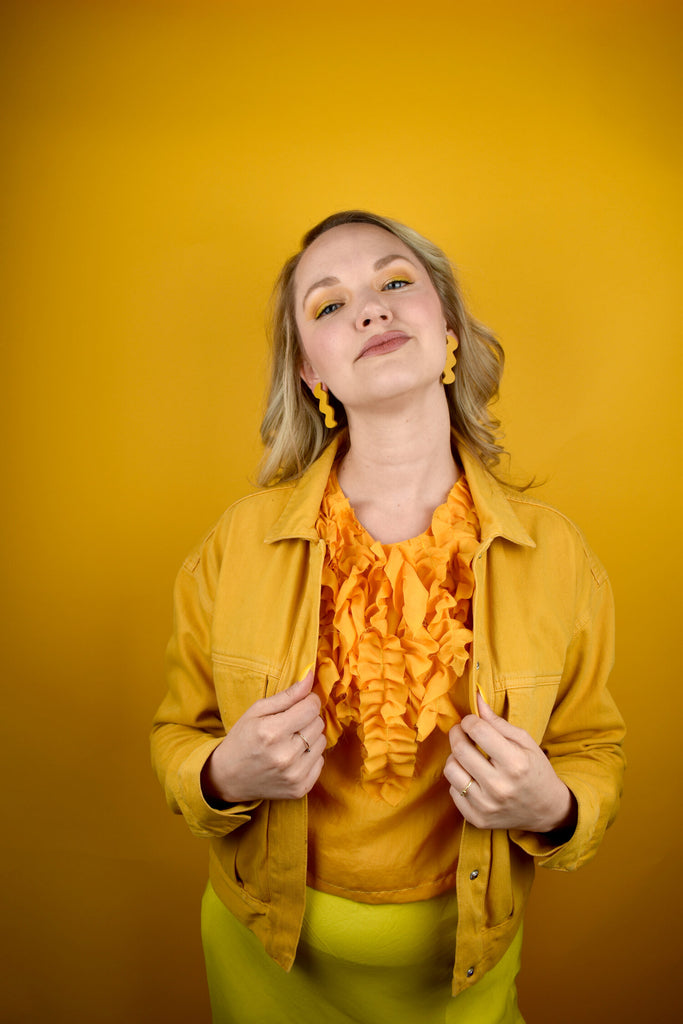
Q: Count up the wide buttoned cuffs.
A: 2